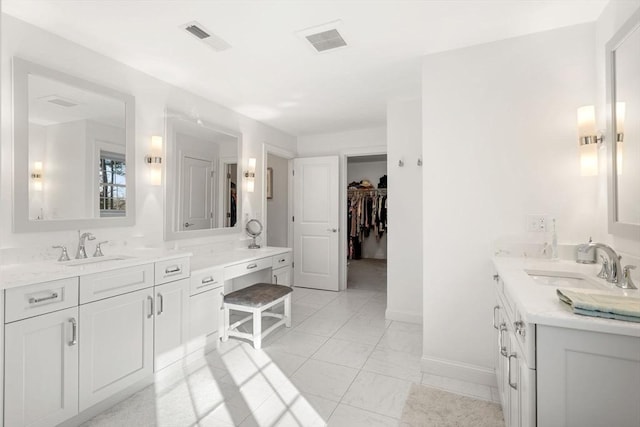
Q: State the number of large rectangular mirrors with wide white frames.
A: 3